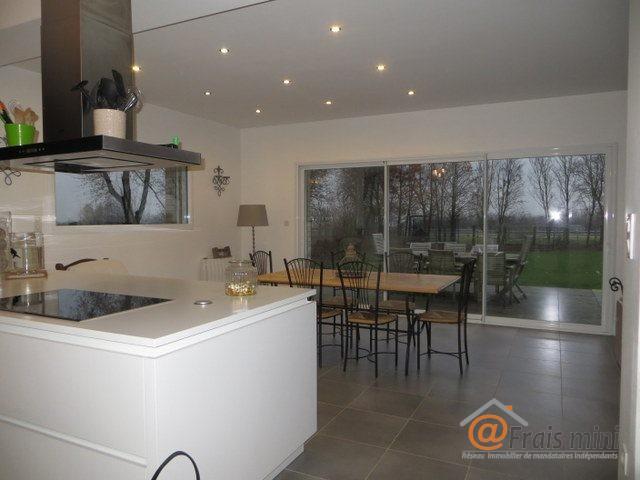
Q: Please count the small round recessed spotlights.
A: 9